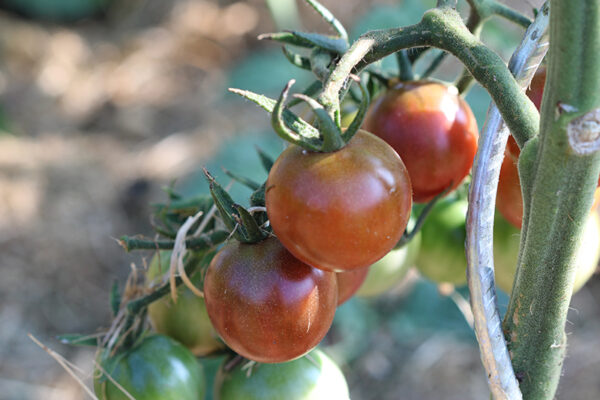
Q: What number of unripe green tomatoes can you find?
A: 6